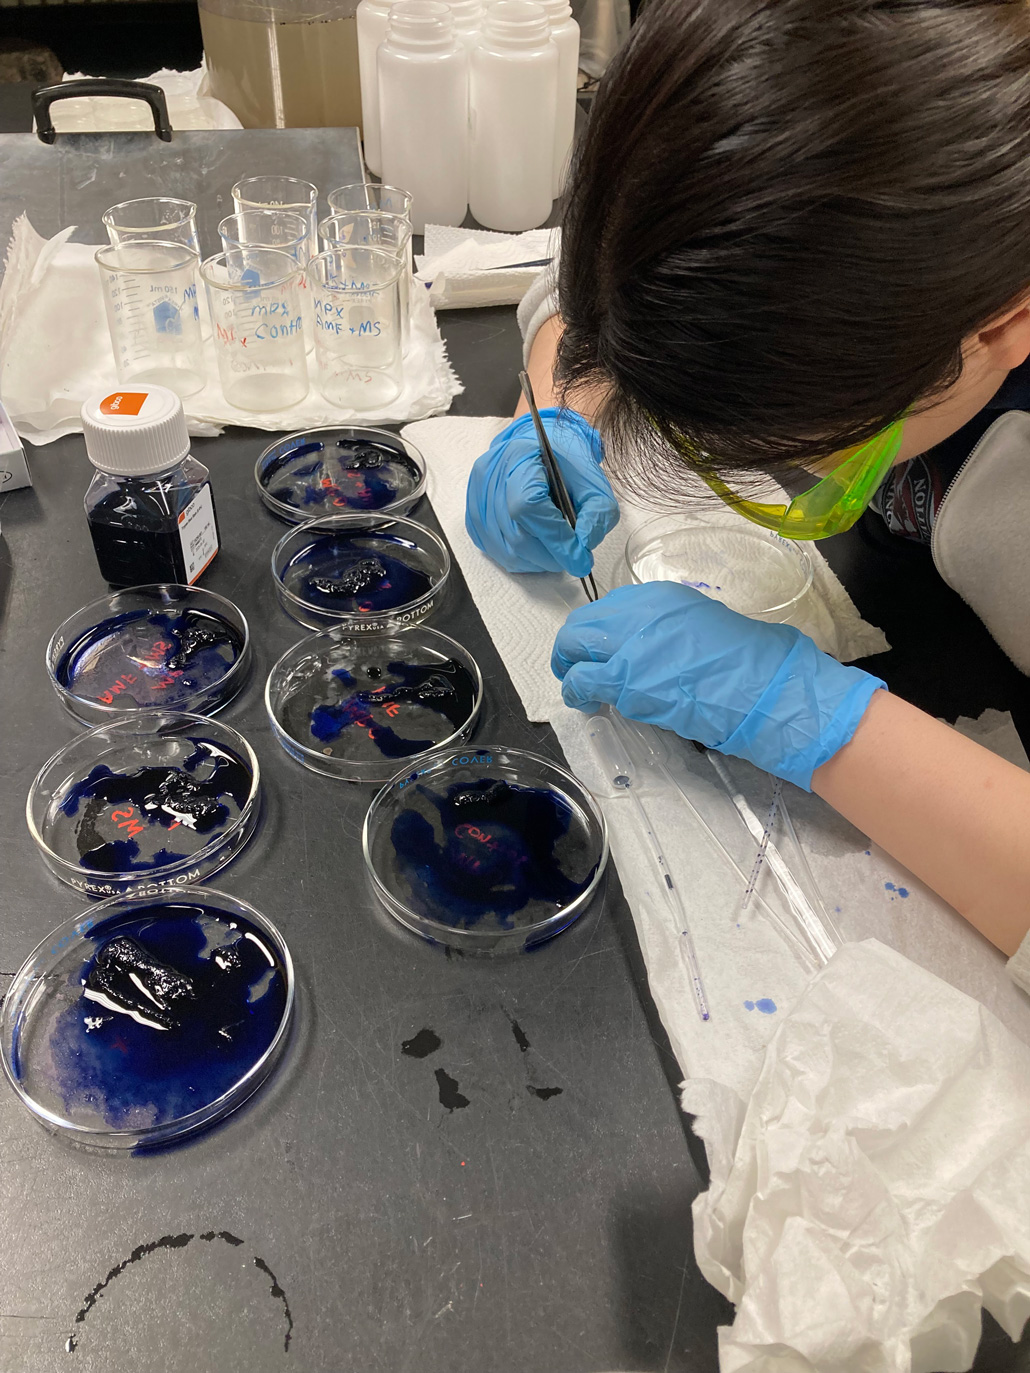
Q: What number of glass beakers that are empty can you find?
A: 8